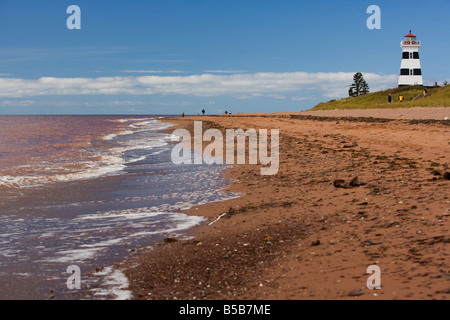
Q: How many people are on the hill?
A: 3